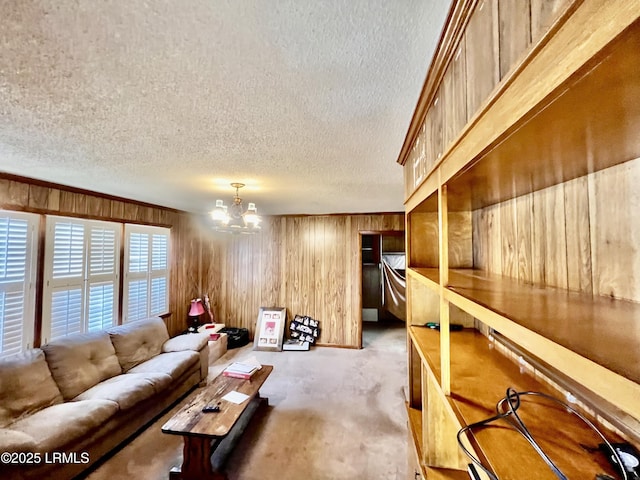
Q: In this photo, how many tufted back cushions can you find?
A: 3